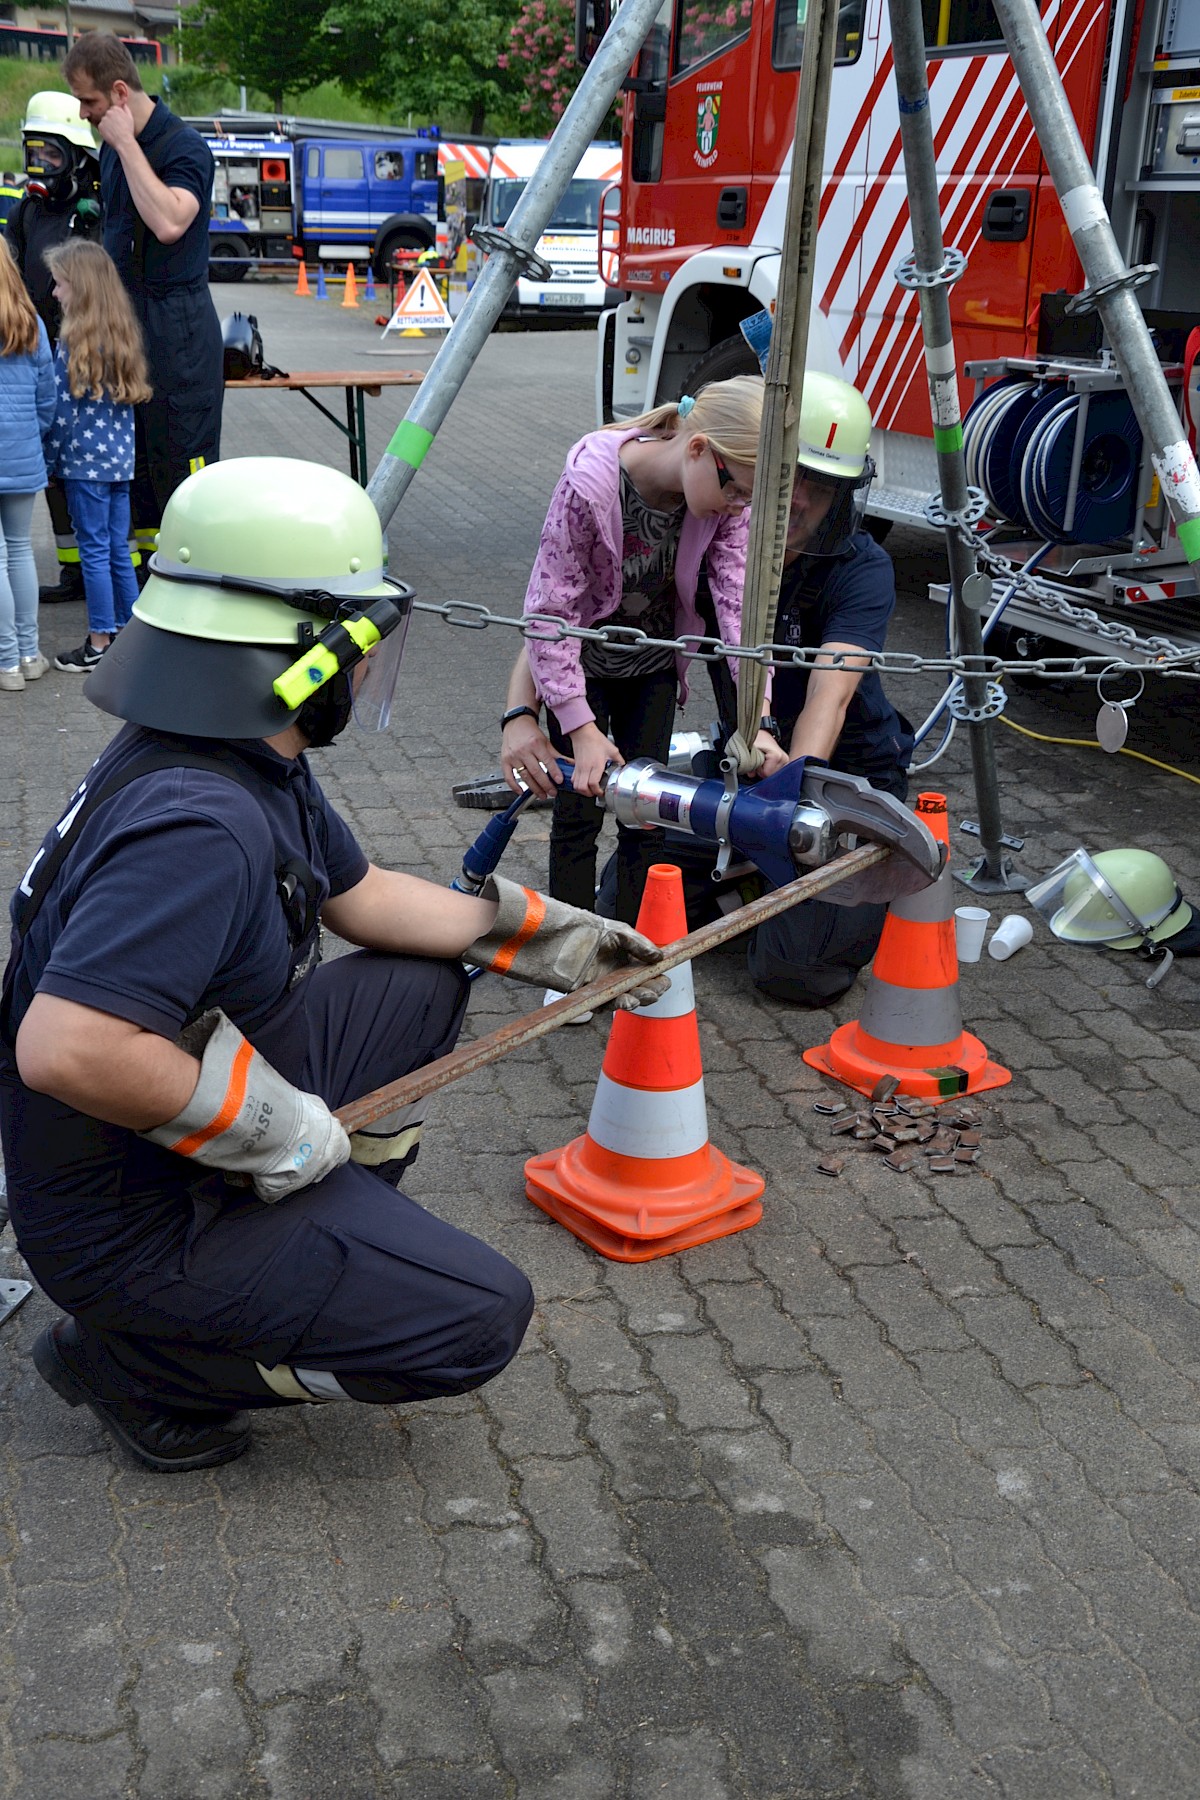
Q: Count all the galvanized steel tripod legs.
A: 3